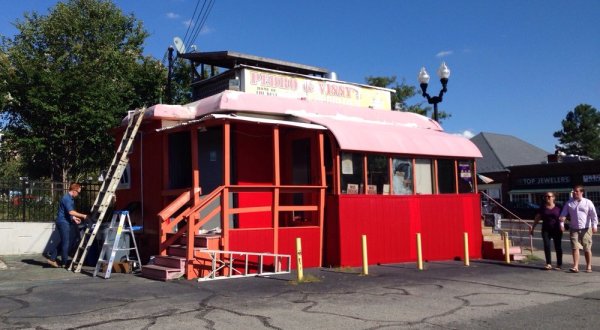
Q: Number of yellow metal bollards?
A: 5